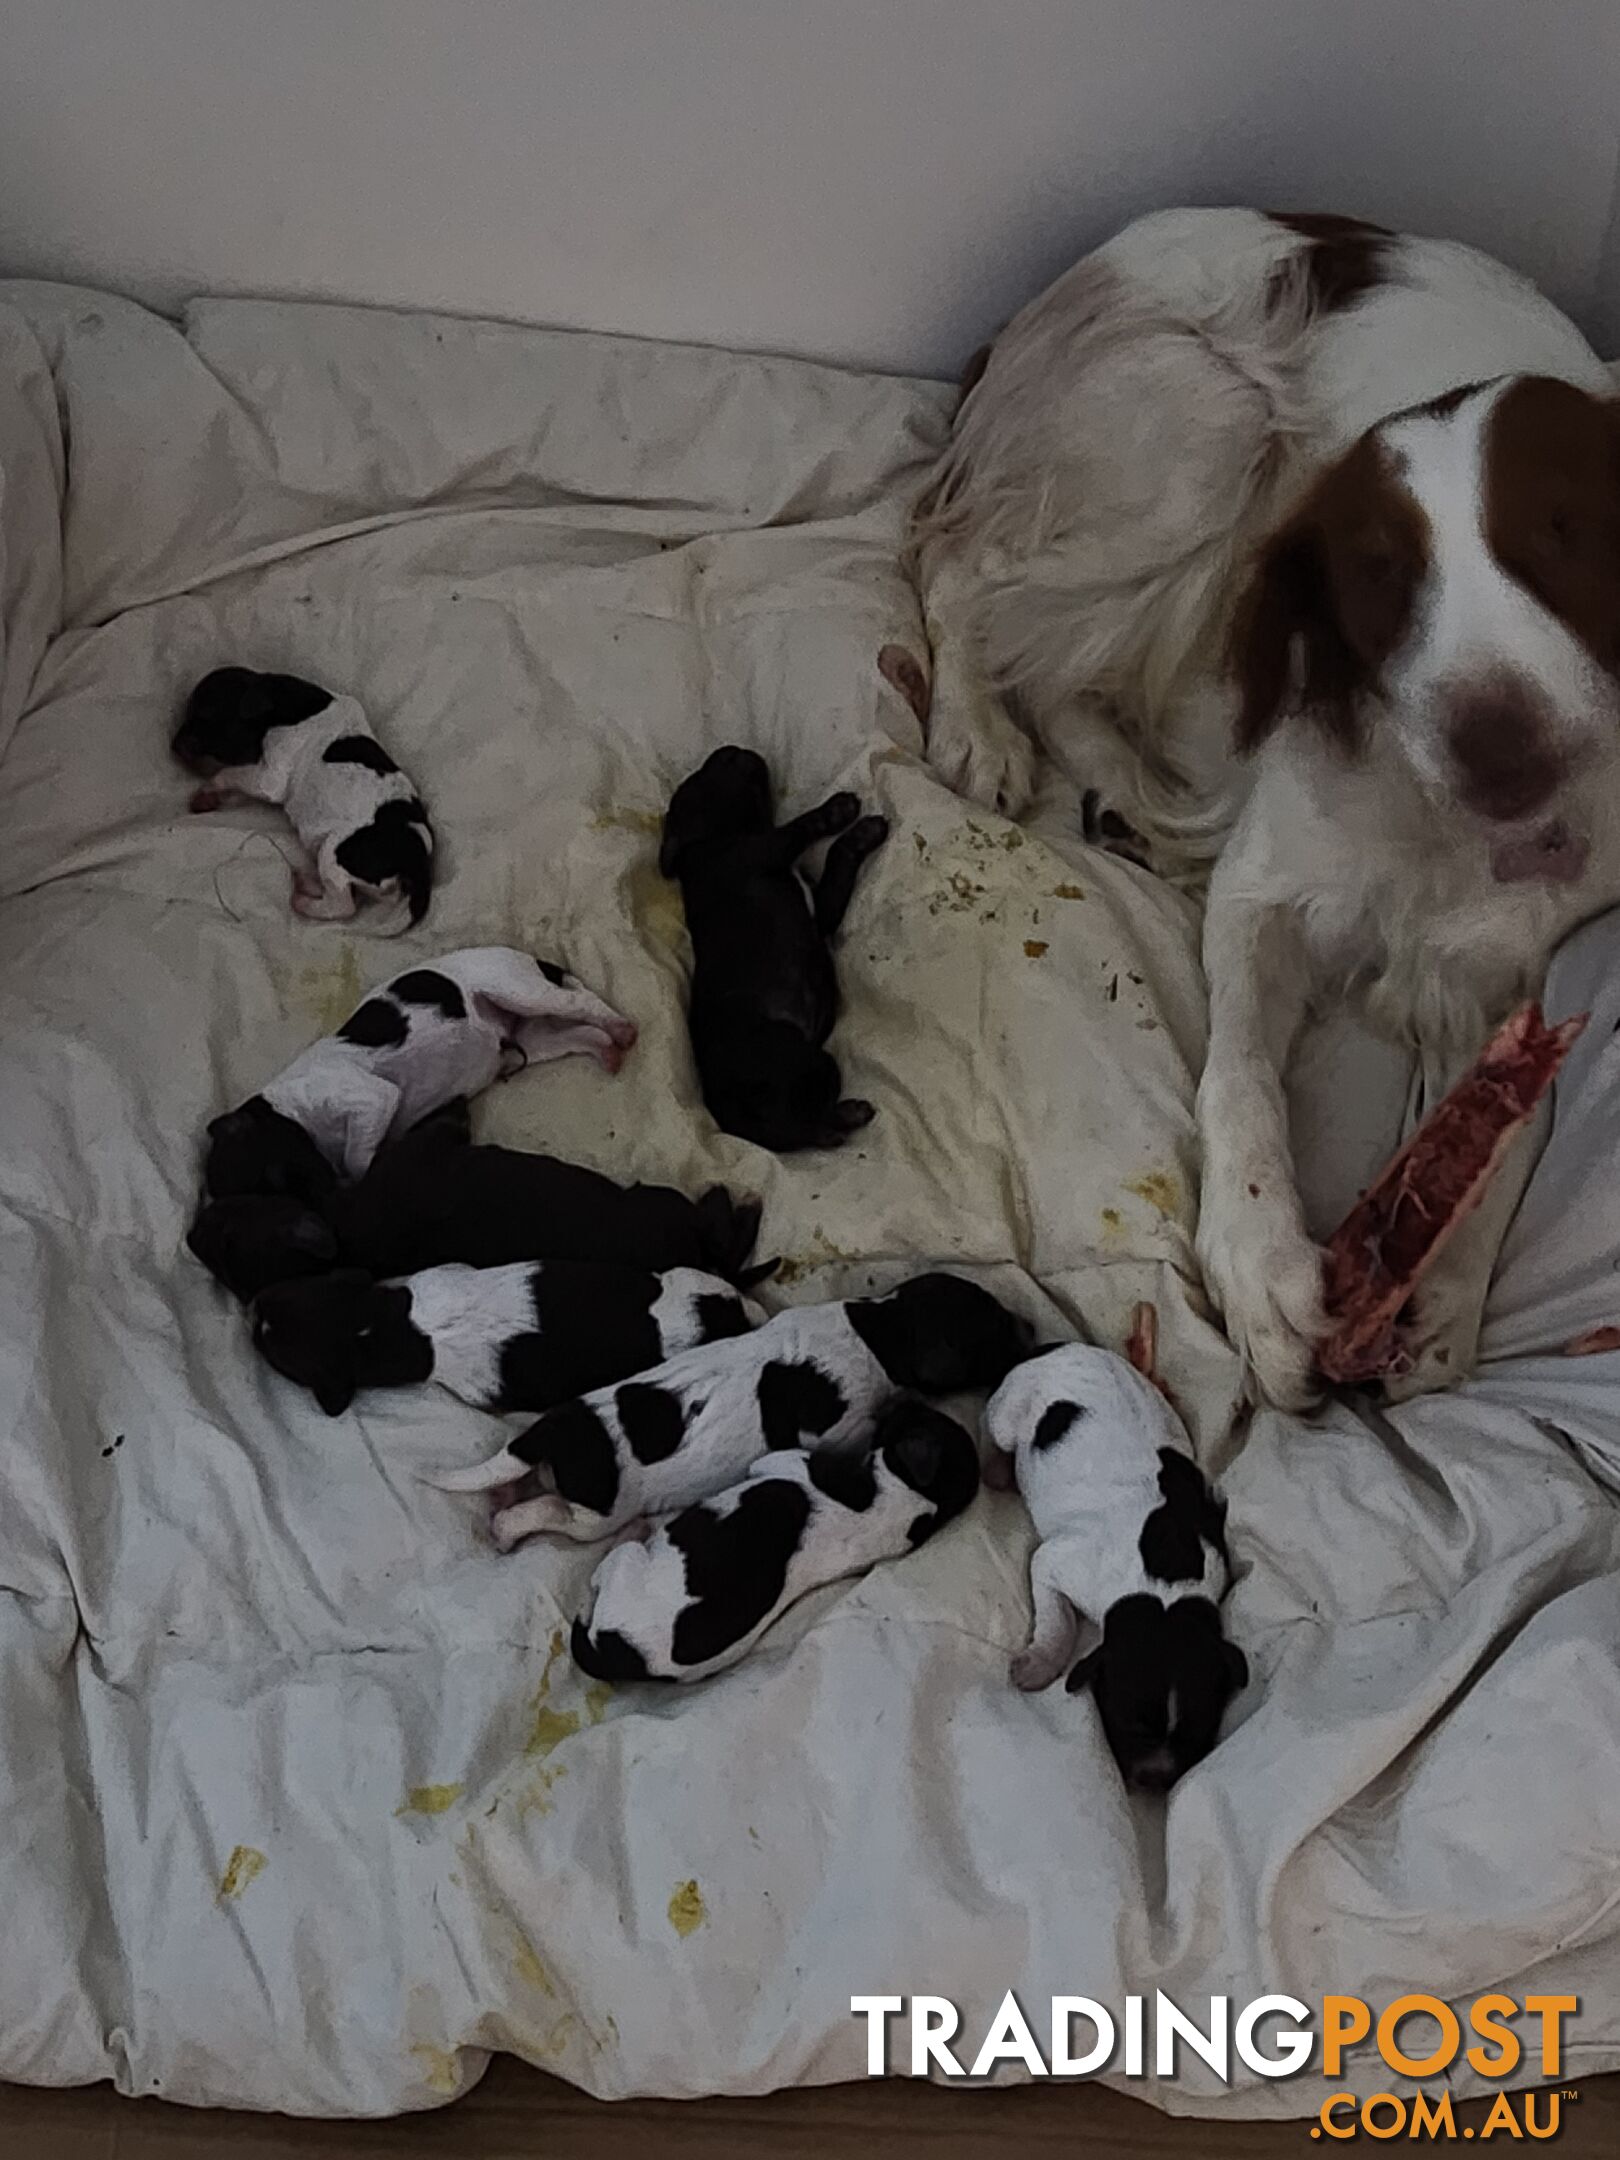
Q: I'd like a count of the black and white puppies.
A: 6